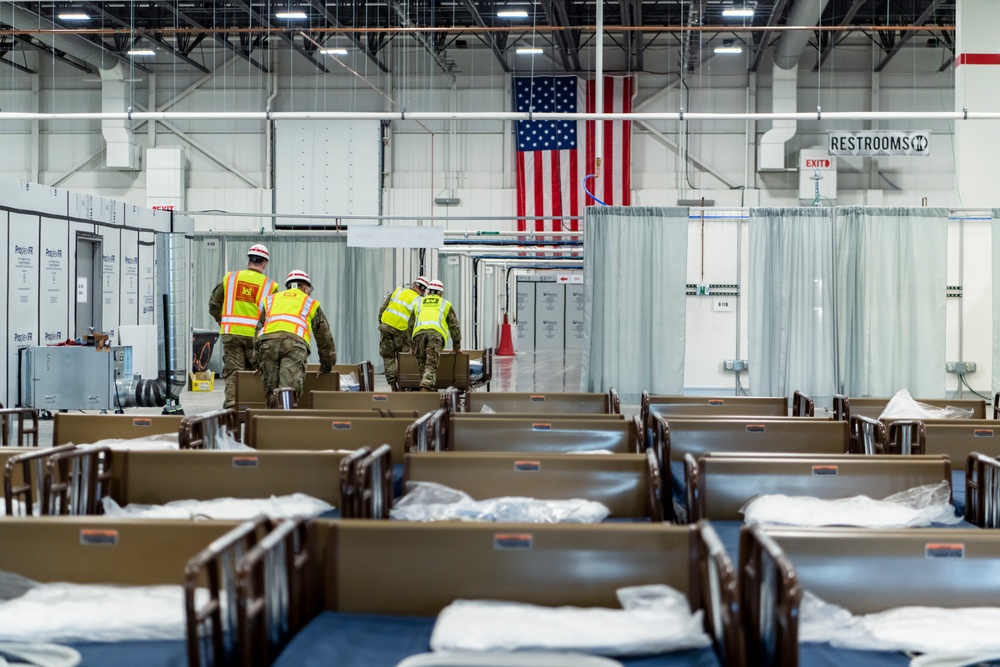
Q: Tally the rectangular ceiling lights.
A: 8